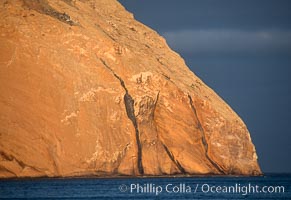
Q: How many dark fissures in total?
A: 3